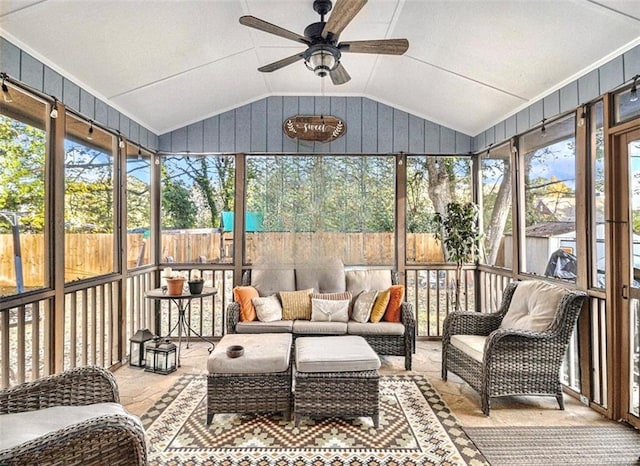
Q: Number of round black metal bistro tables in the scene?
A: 1